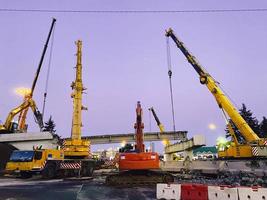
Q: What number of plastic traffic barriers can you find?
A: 4